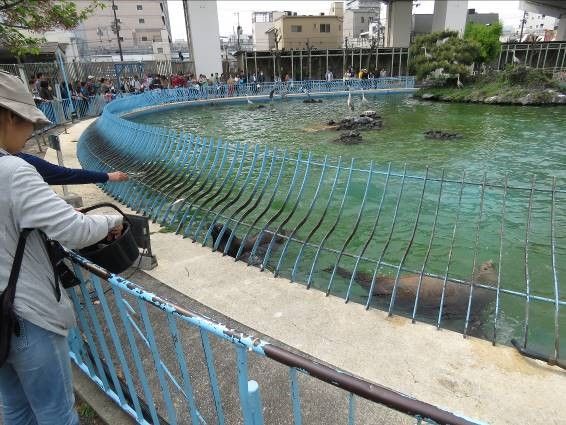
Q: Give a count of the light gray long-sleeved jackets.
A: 1